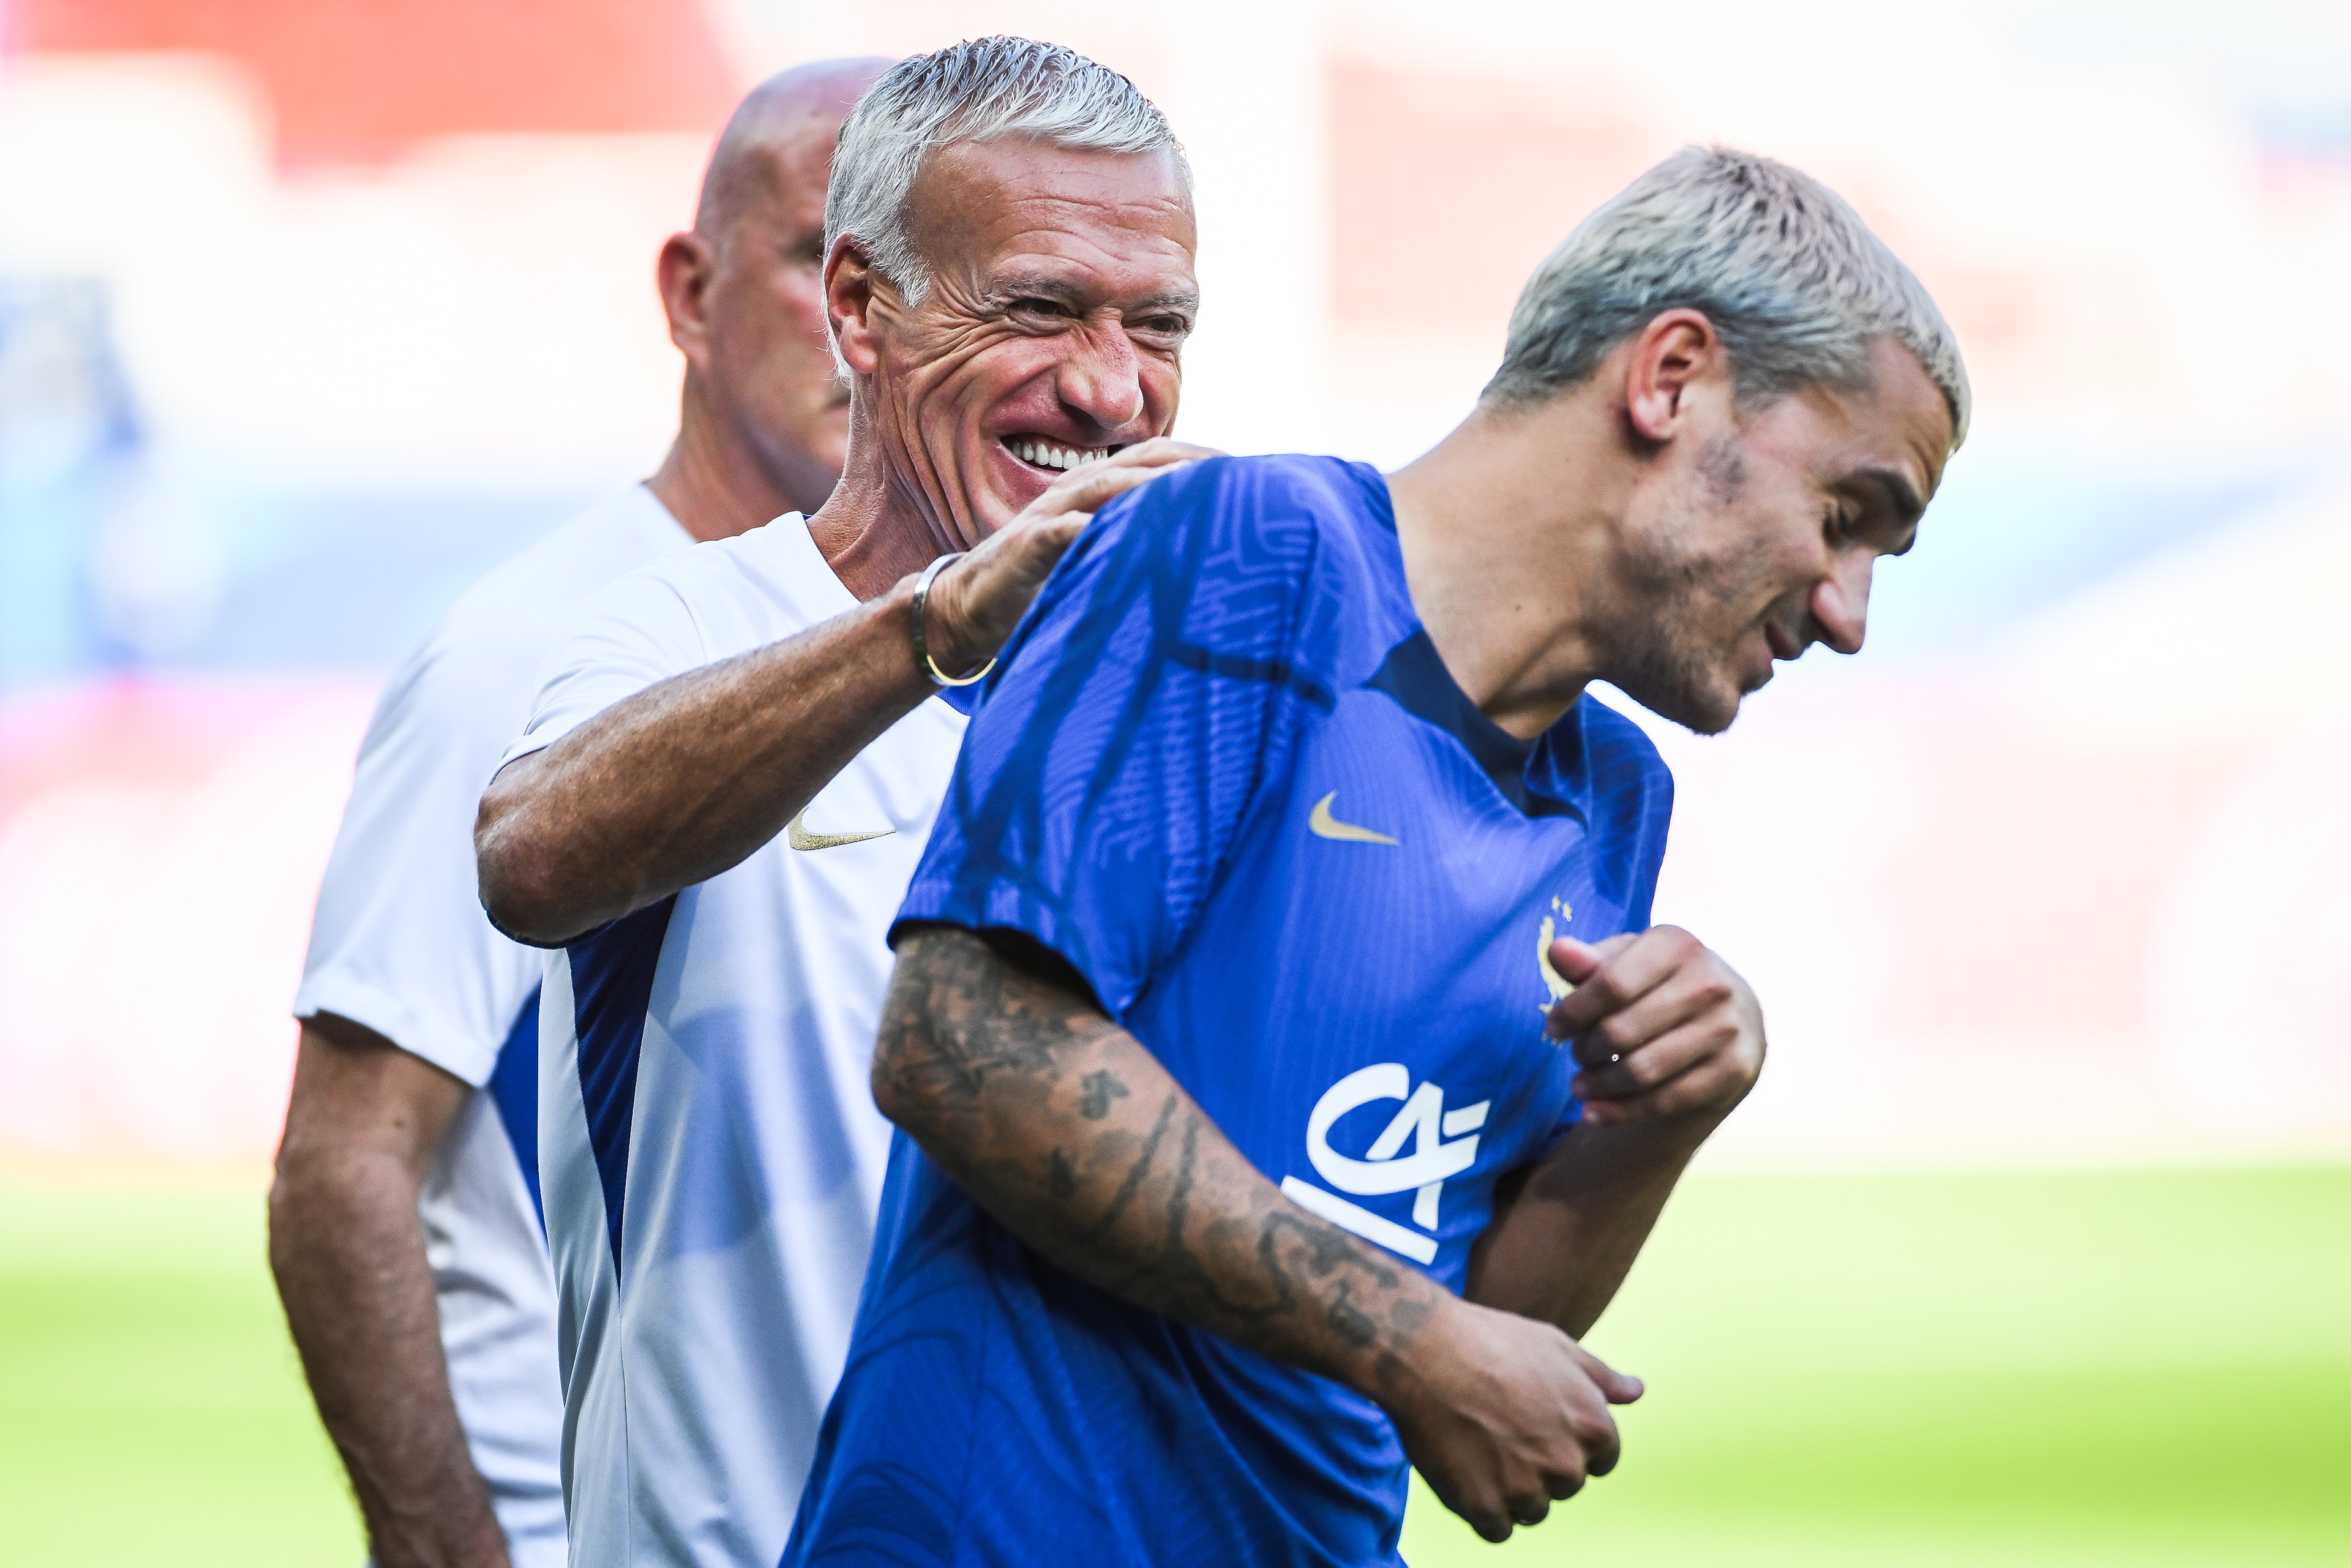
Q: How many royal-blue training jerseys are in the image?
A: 1